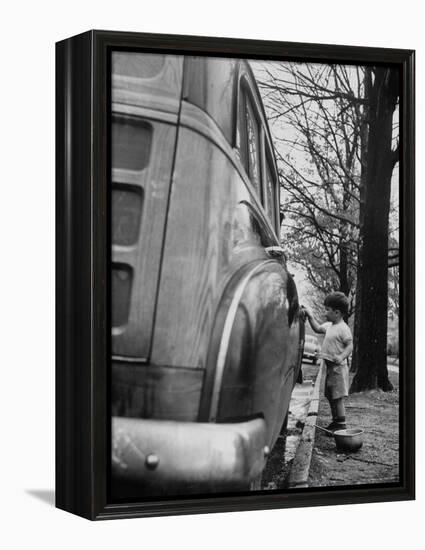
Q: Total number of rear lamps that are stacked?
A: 3